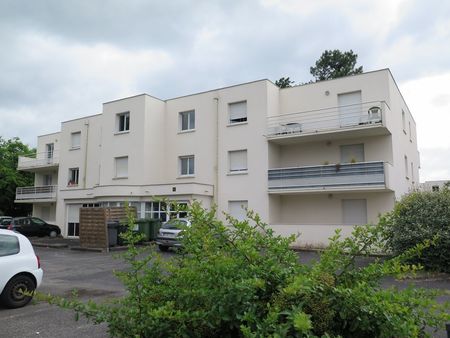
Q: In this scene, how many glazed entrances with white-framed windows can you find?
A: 1